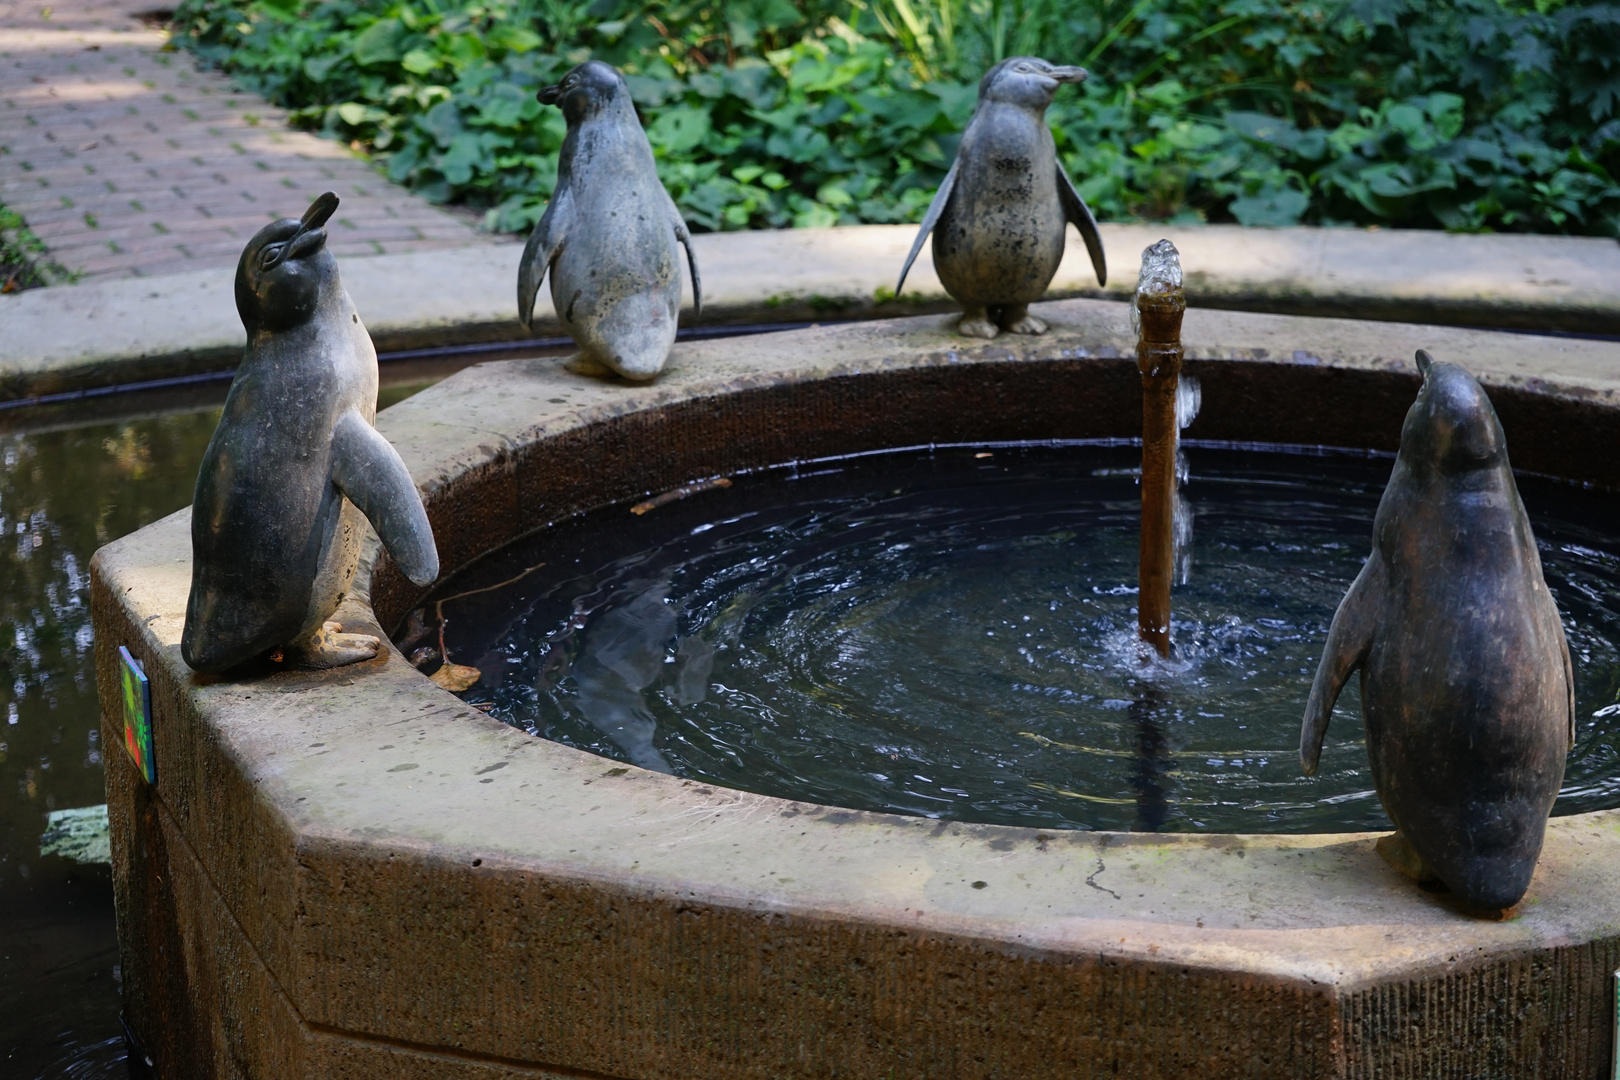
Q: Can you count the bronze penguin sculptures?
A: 4